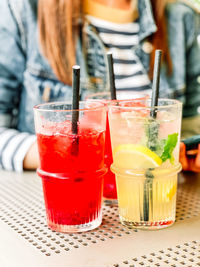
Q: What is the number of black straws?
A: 3